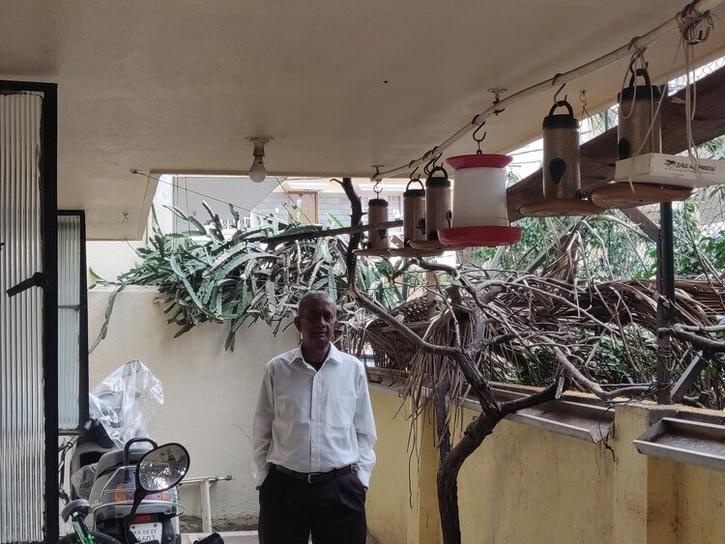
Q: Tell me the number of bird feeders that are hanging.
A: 6